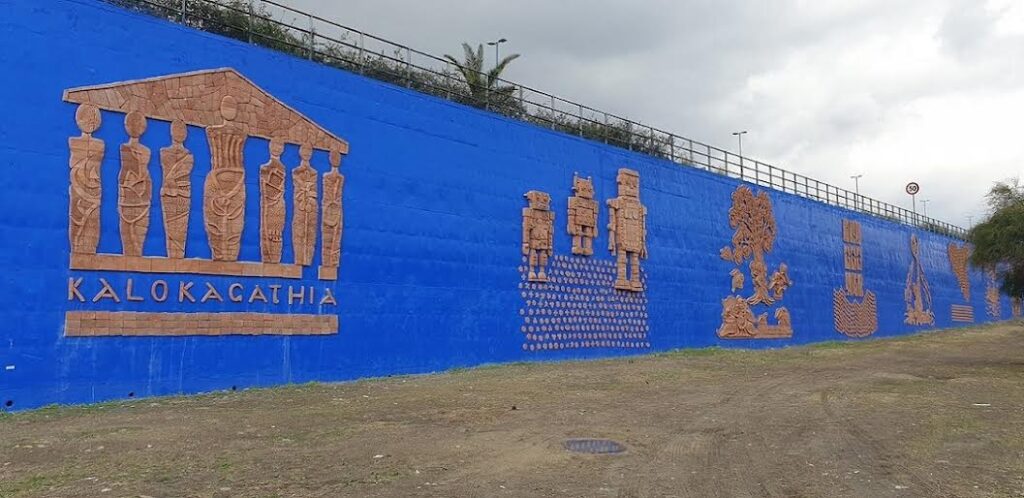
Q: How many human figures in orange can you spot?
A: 7